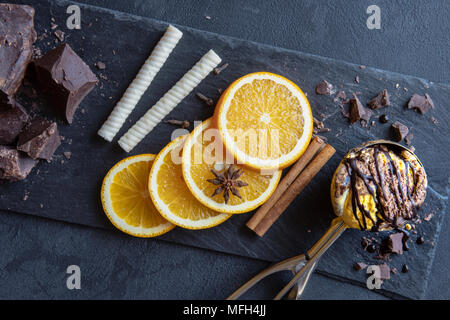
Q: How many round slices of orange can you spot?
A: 4